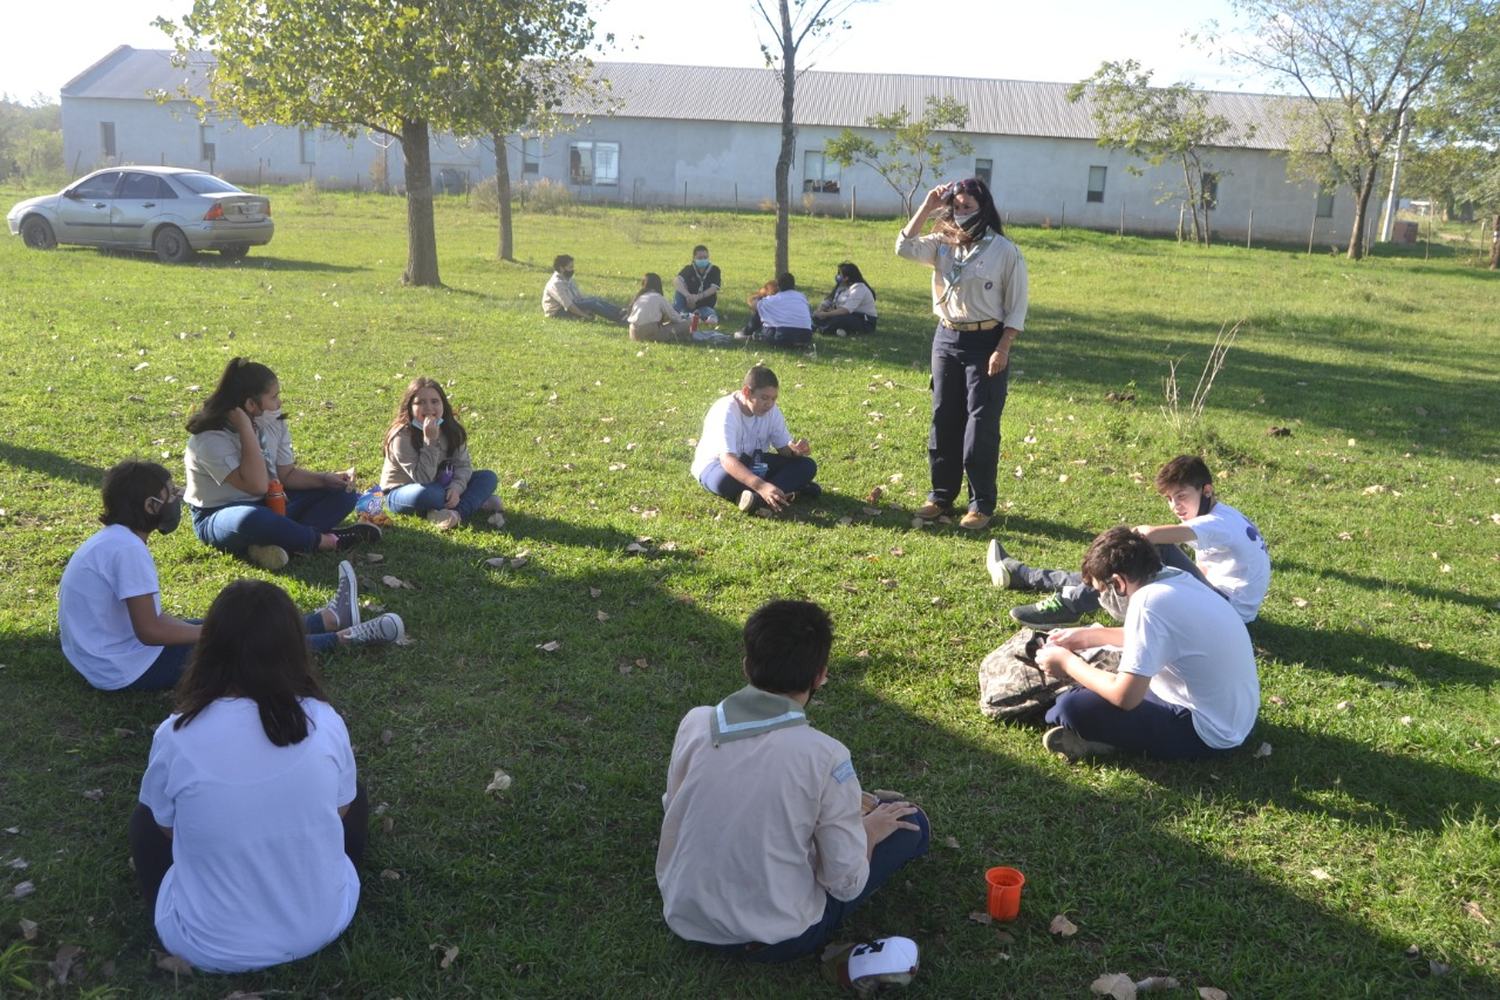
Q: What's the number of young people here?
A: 13